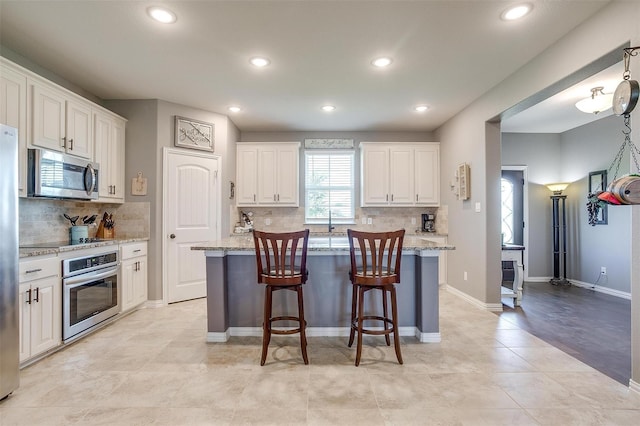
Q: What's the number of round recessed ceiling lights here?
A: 7